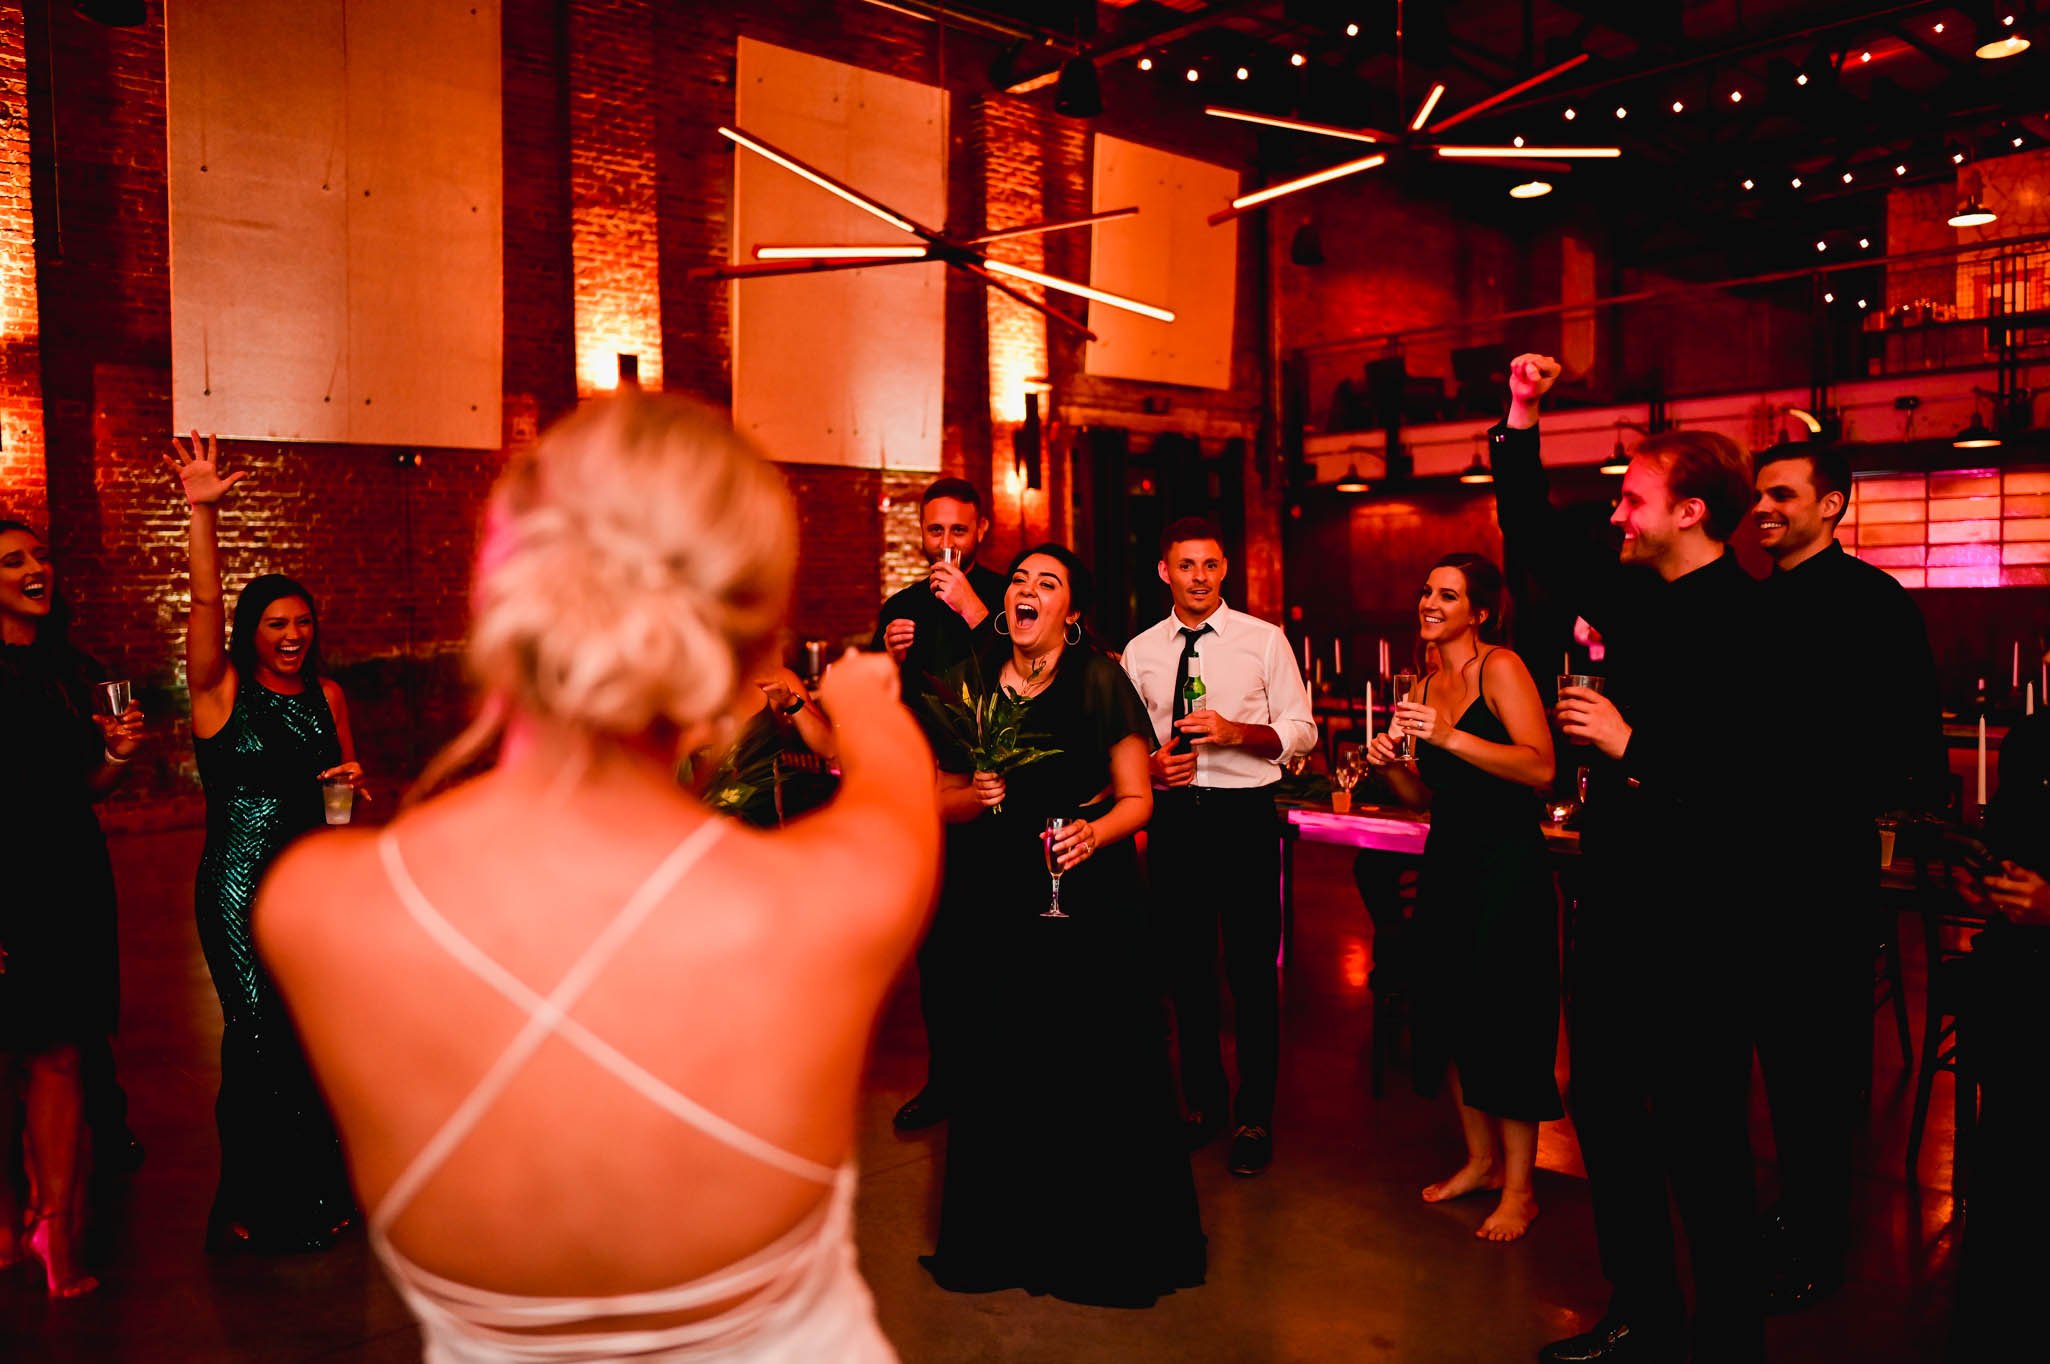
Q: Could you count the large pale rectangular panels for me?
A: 3